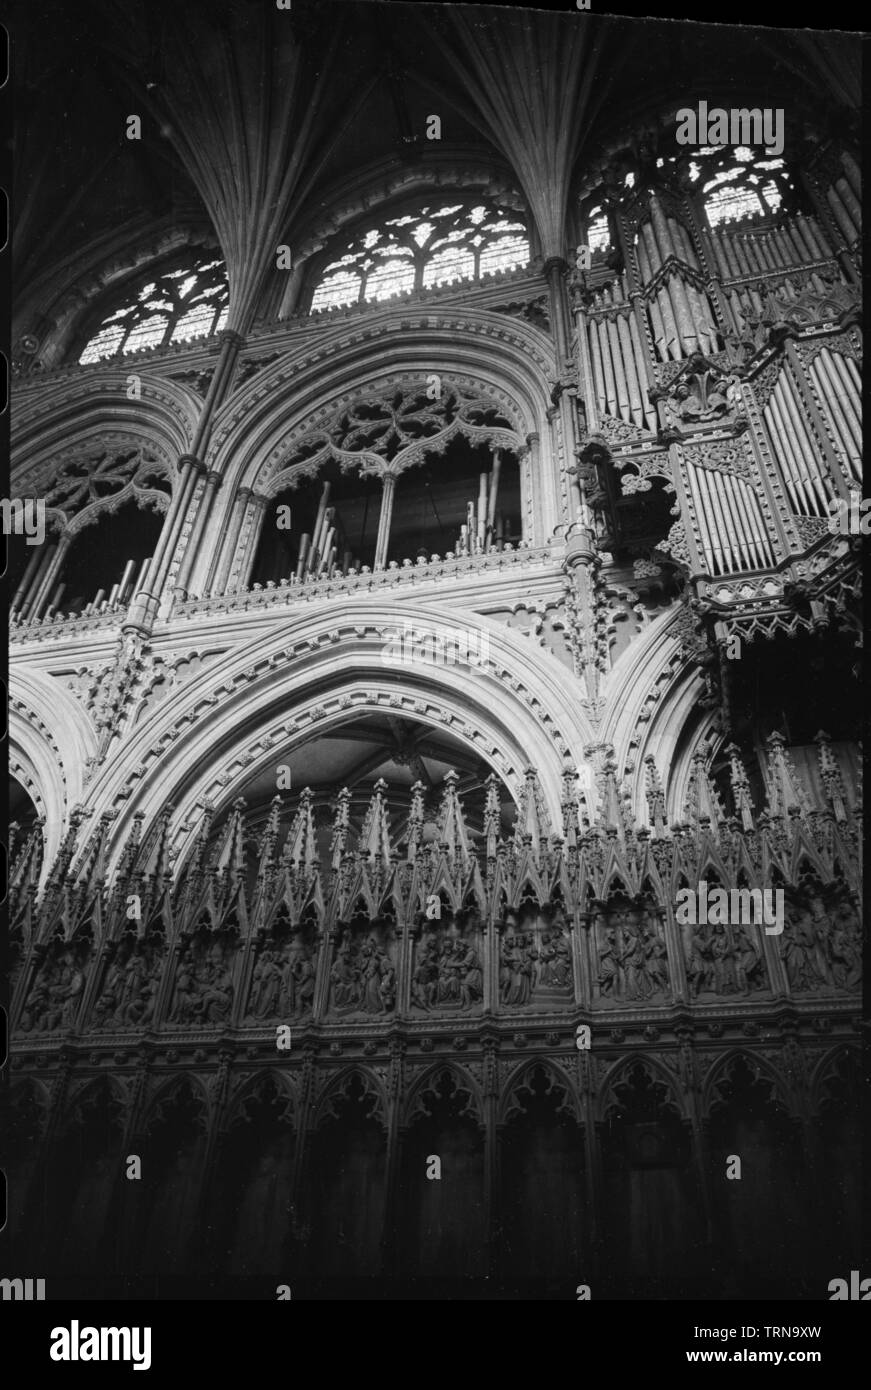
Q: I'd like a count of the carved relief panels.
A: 10